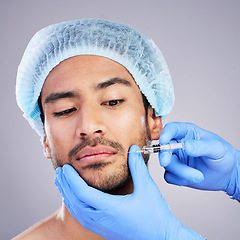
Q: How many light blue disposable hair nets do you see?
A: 1